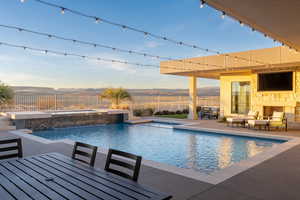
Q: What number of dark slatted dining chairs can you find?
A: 3